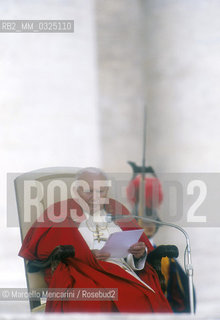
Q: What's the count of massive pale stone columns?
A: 2